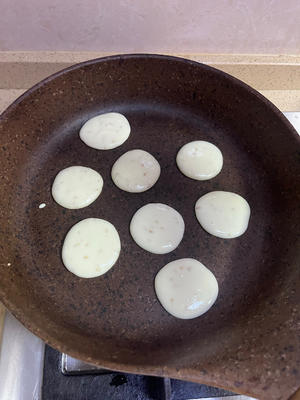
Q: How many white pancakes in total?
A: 8